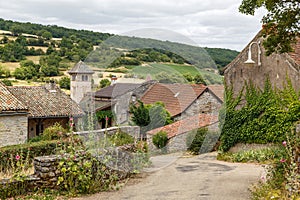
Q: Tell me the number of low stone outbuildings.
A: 1